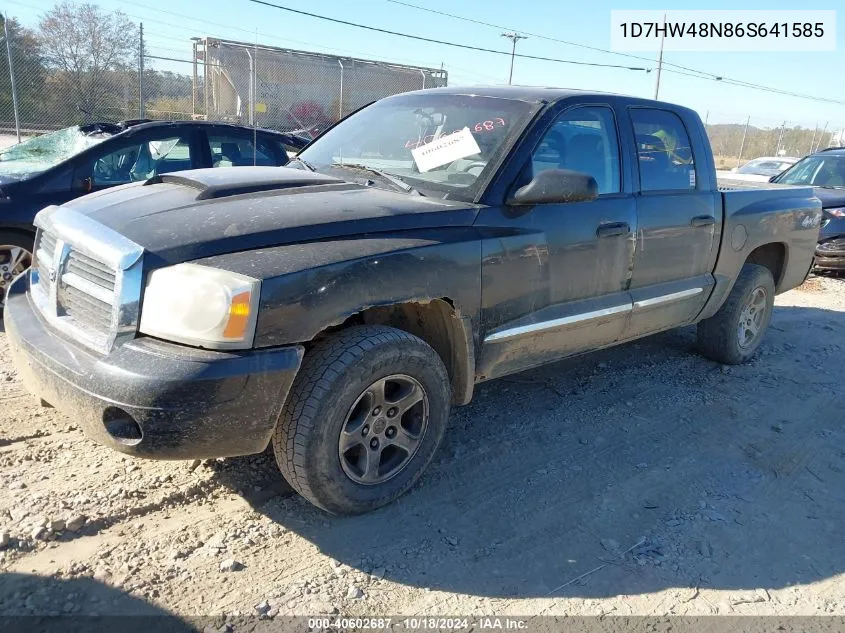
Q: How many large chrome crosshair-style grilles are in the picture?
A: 1